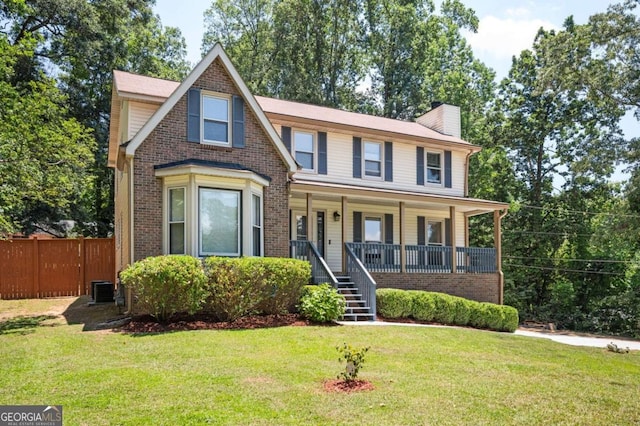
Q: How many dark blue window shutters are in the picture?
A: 12